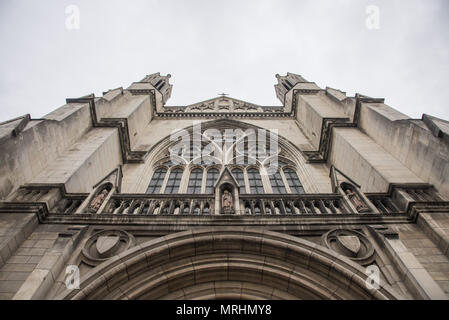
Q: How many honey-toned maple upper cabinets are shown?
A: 0